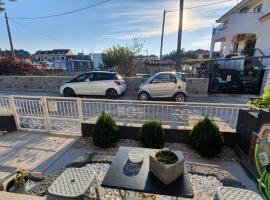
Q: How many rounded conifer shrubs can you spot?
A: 3